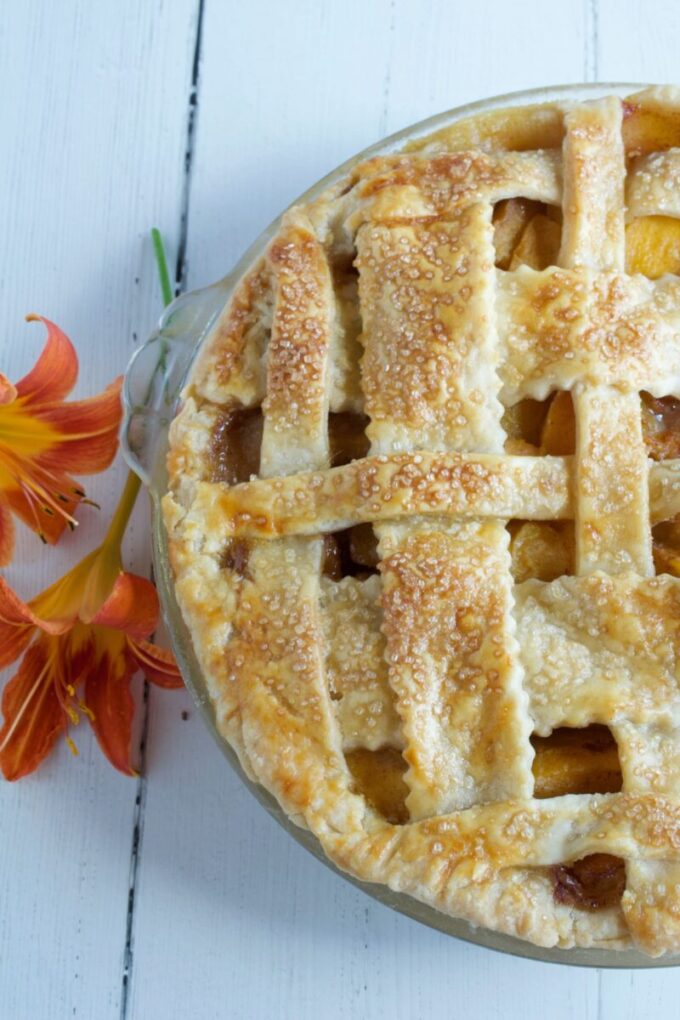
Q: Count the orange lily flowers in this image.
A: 2